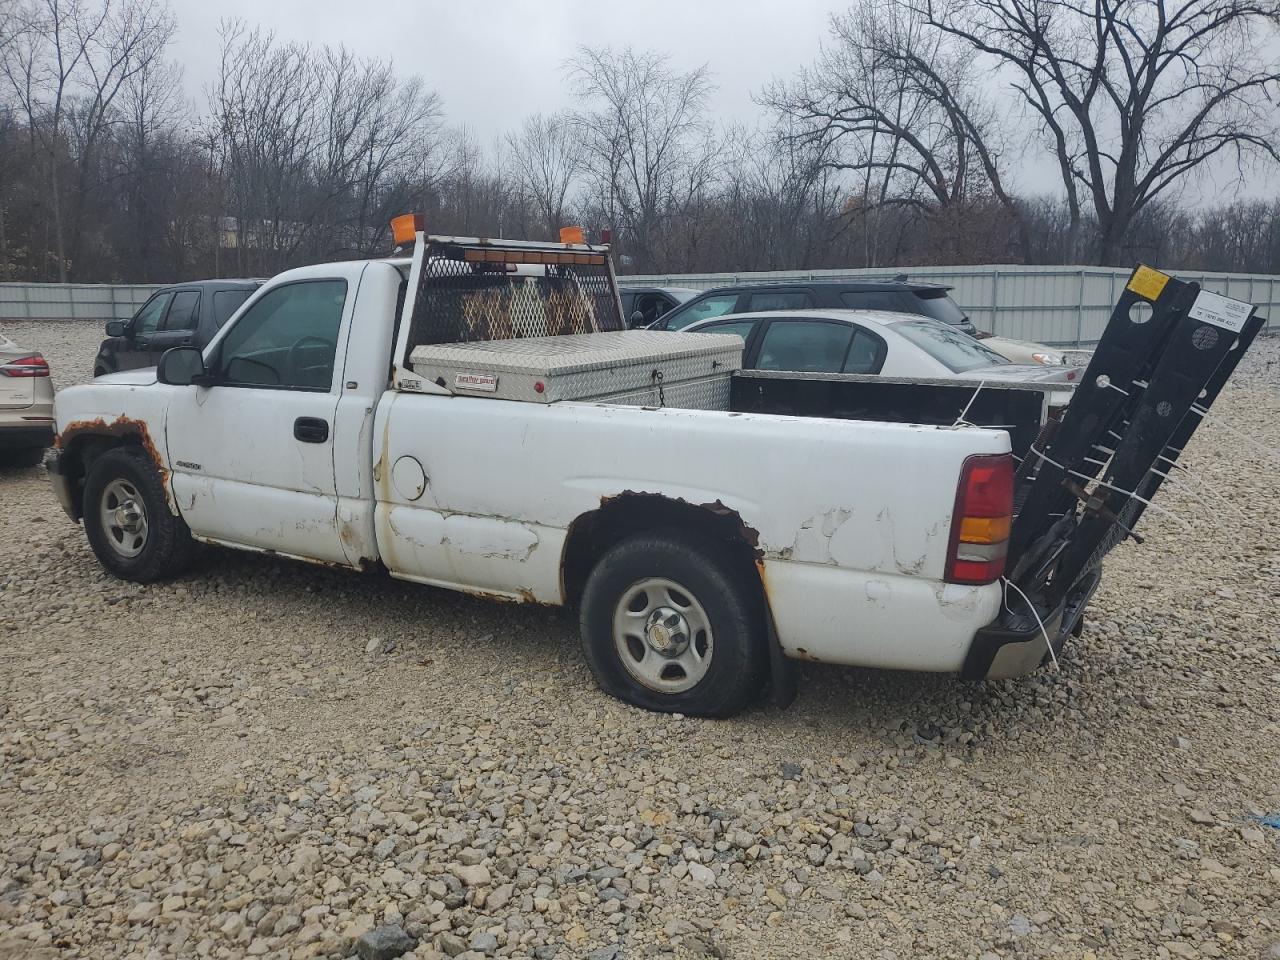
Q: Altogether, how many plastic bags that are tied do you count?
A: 0